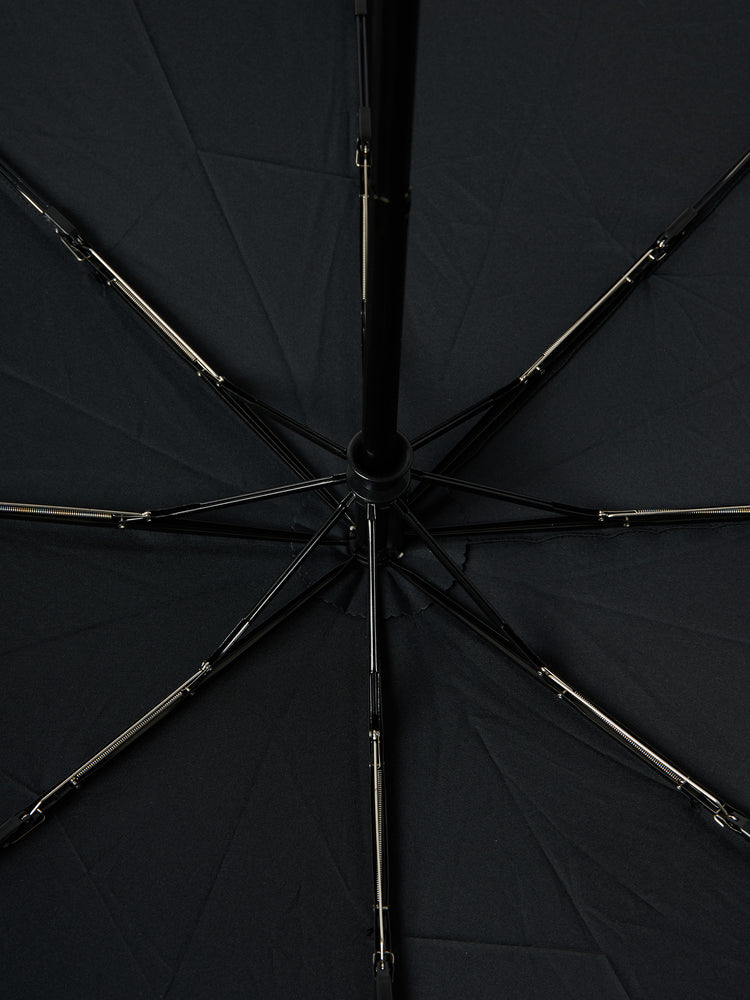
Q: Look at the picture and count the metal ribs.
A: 8